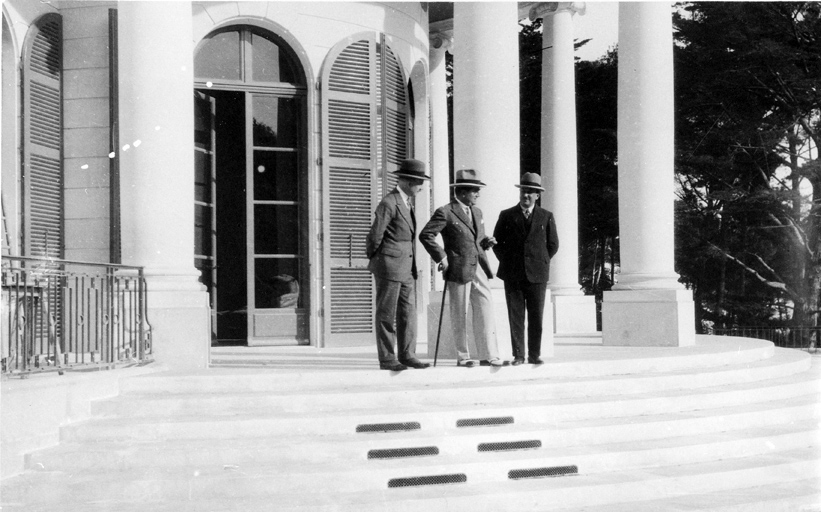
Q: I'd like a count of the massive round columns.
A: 5